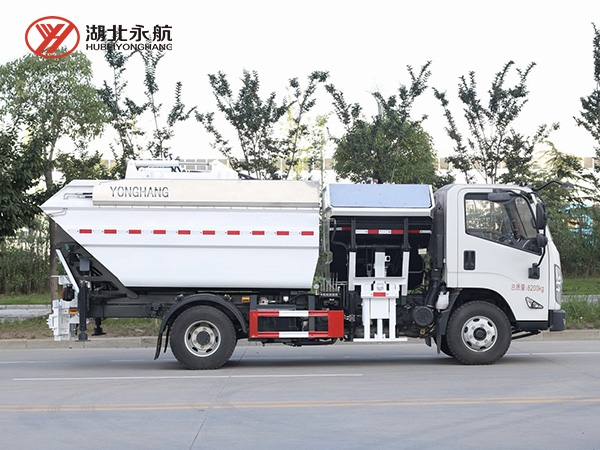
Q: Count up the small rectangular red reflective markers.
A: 15